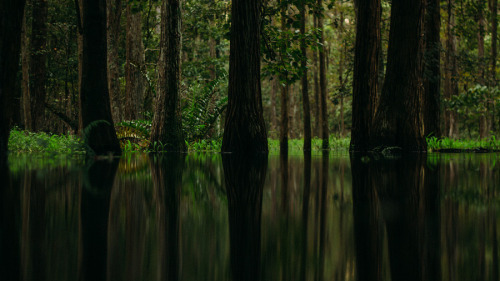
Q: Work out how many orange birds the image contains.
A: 0